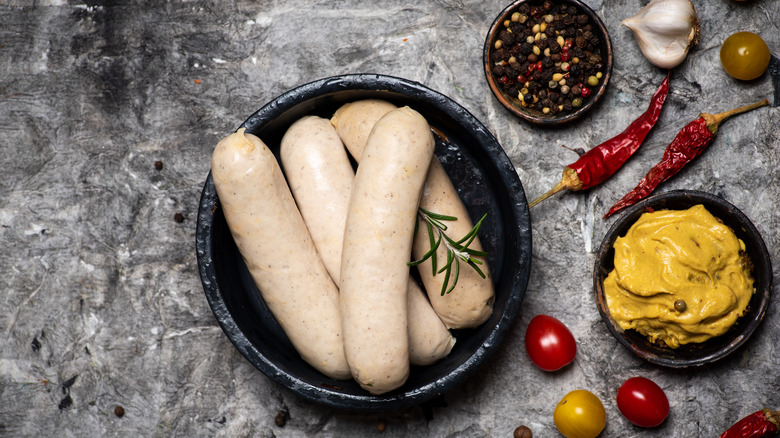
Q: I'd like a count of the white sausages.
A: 4